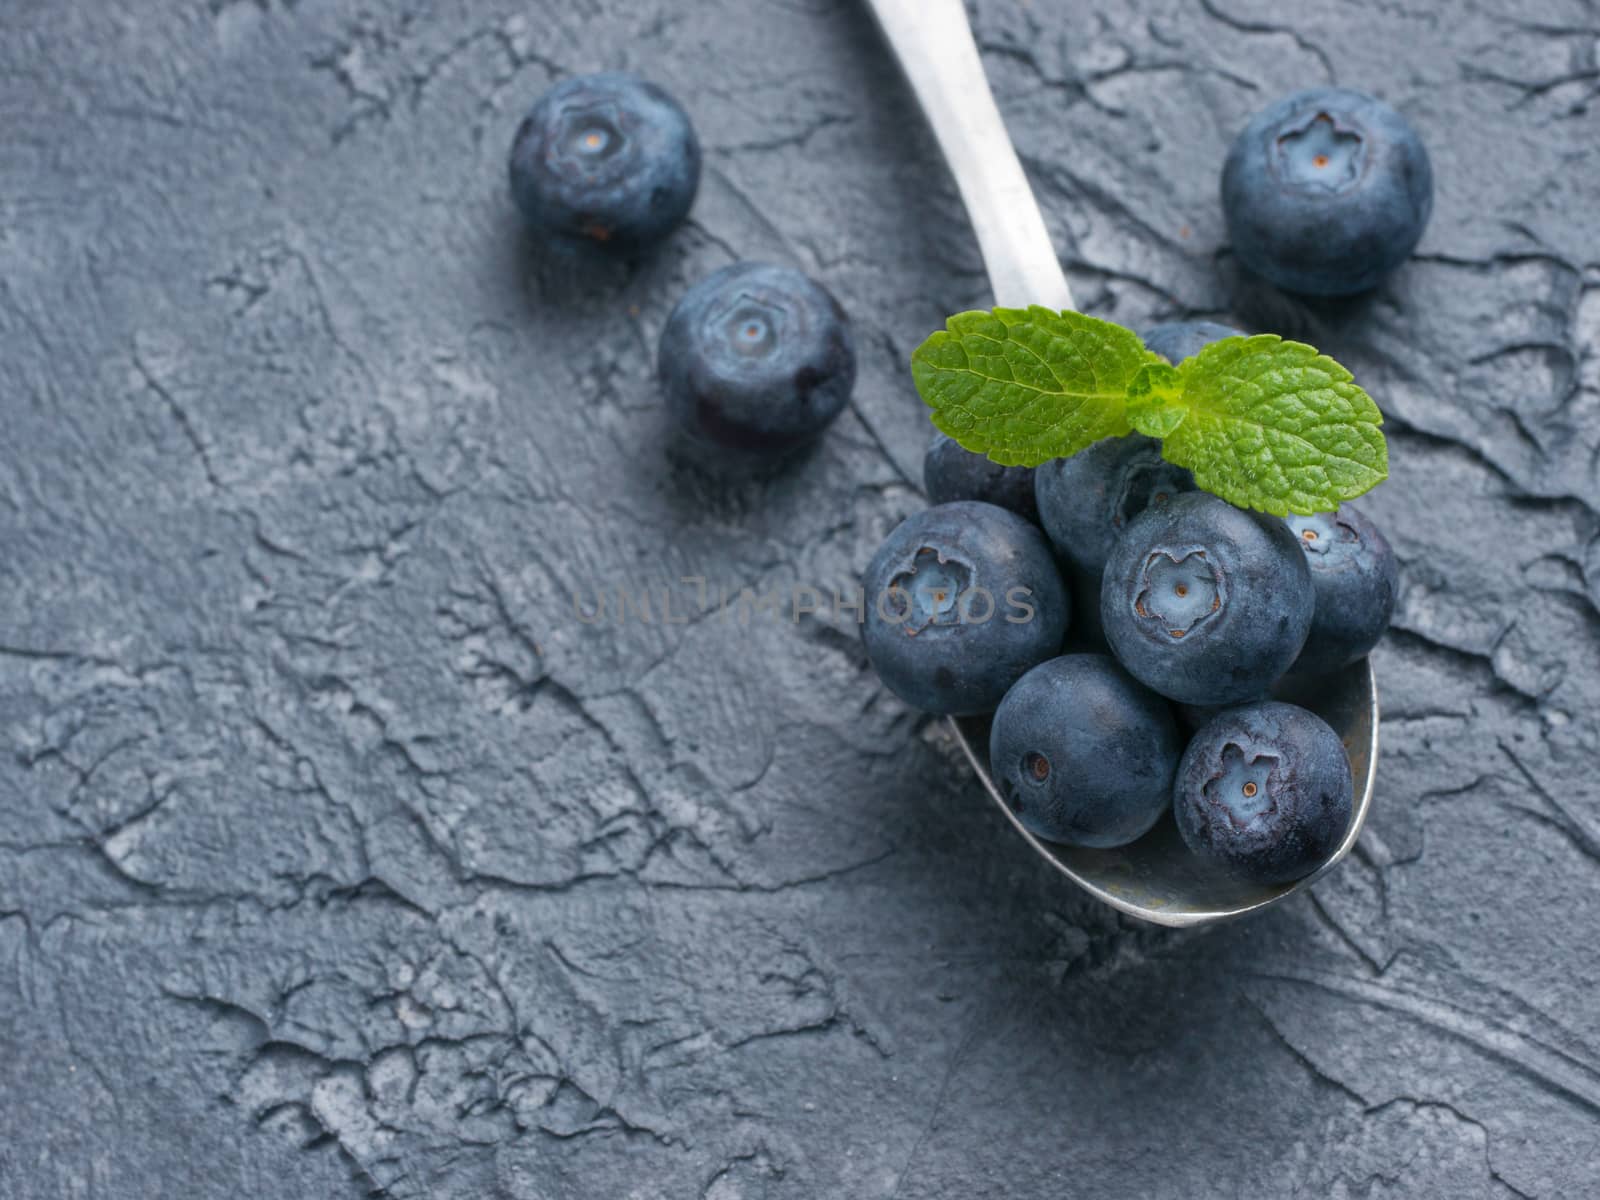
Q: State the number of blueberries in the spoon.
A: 8